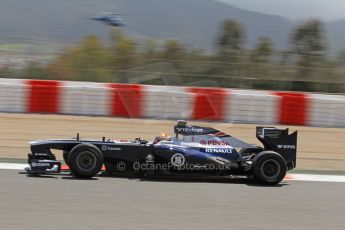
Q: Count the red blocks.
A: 4